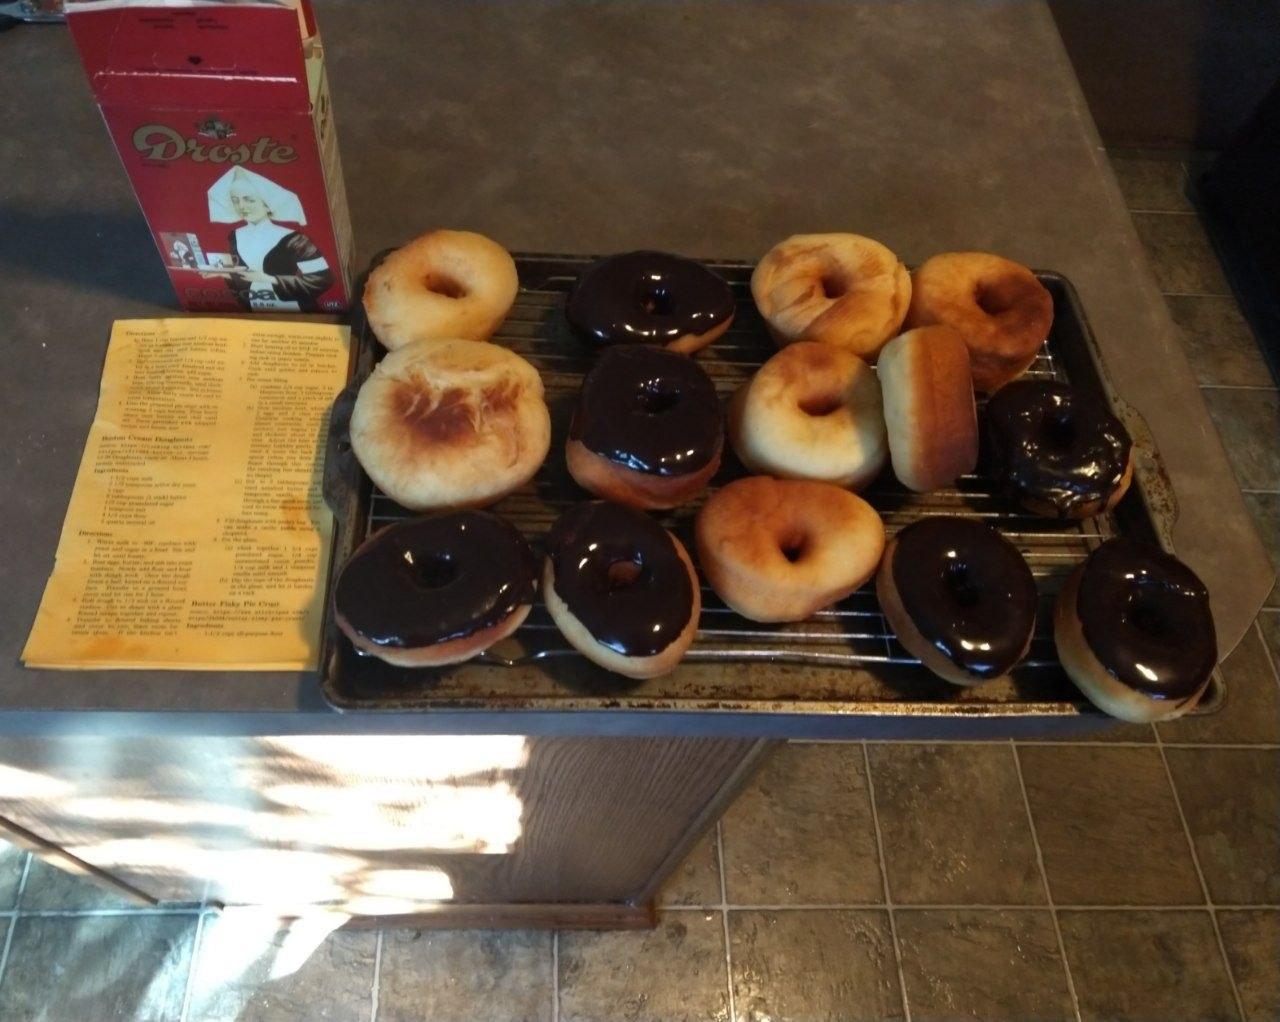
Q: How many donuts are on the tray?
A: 14